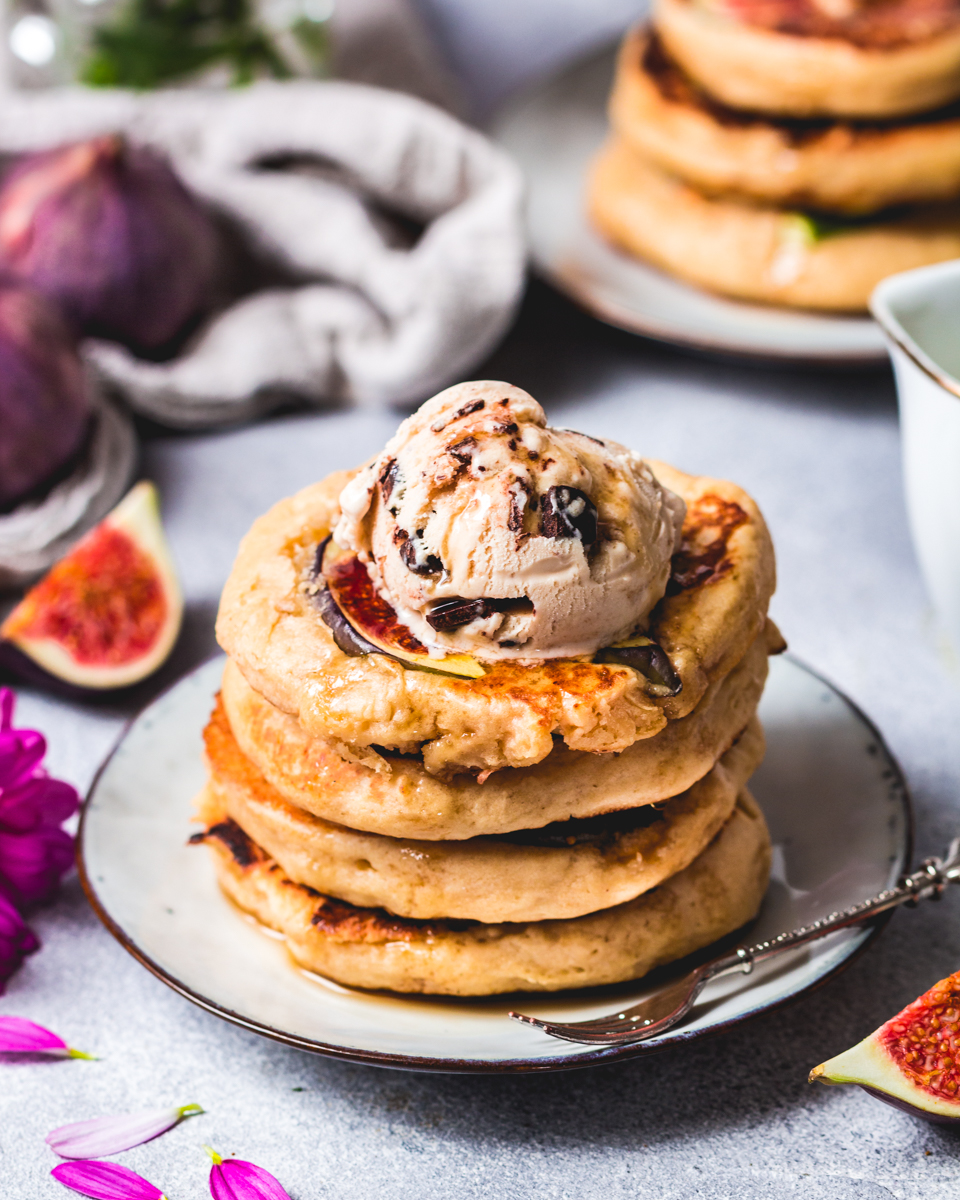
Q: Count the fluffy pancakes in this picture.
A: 7